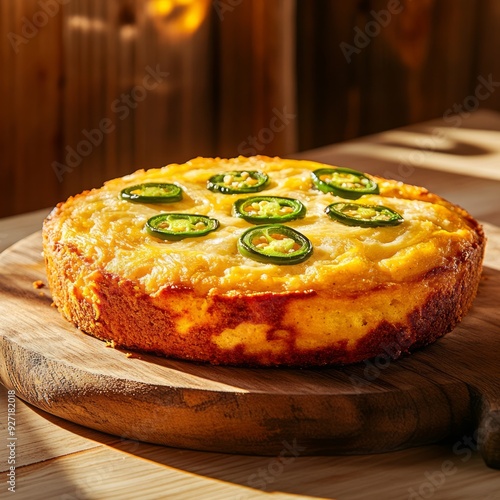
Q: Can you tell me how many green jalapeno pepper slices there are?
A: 7